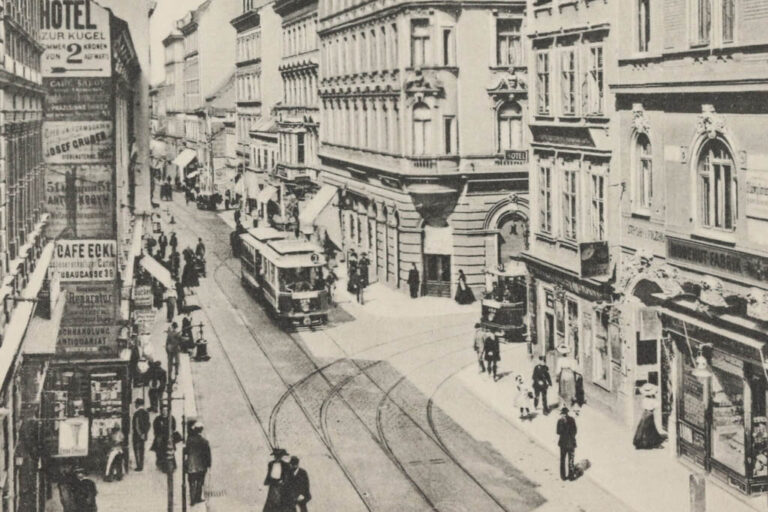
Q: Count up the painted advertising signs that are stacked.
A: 7